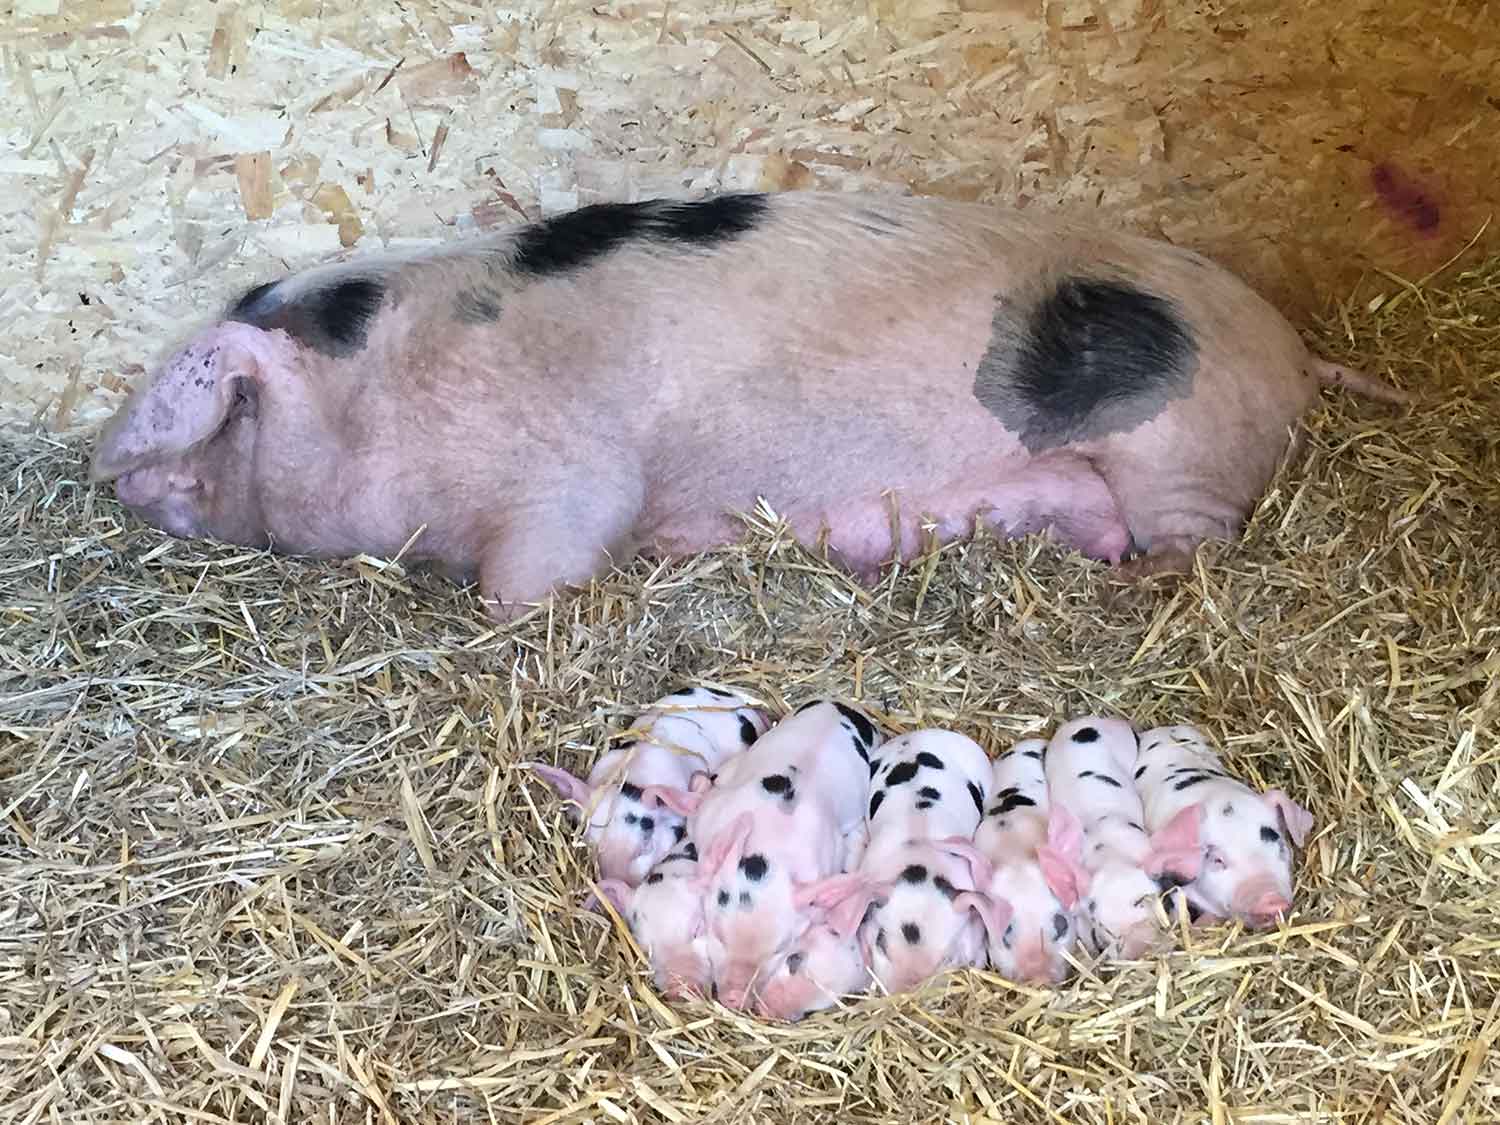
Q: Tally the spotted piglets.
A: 8